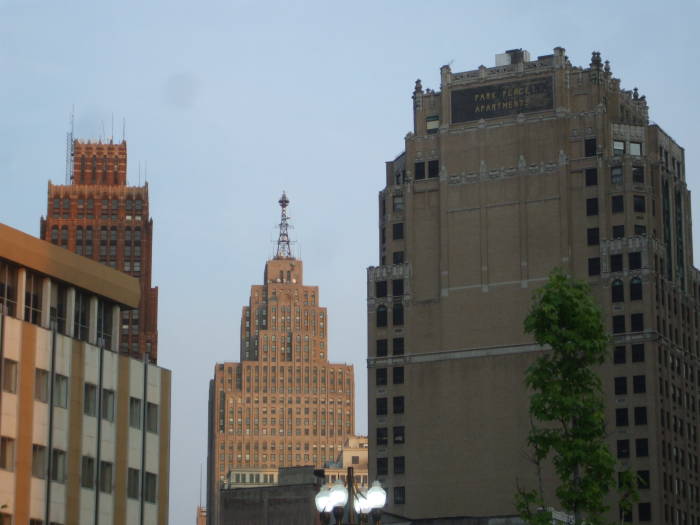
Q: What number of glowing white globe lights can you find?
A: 4